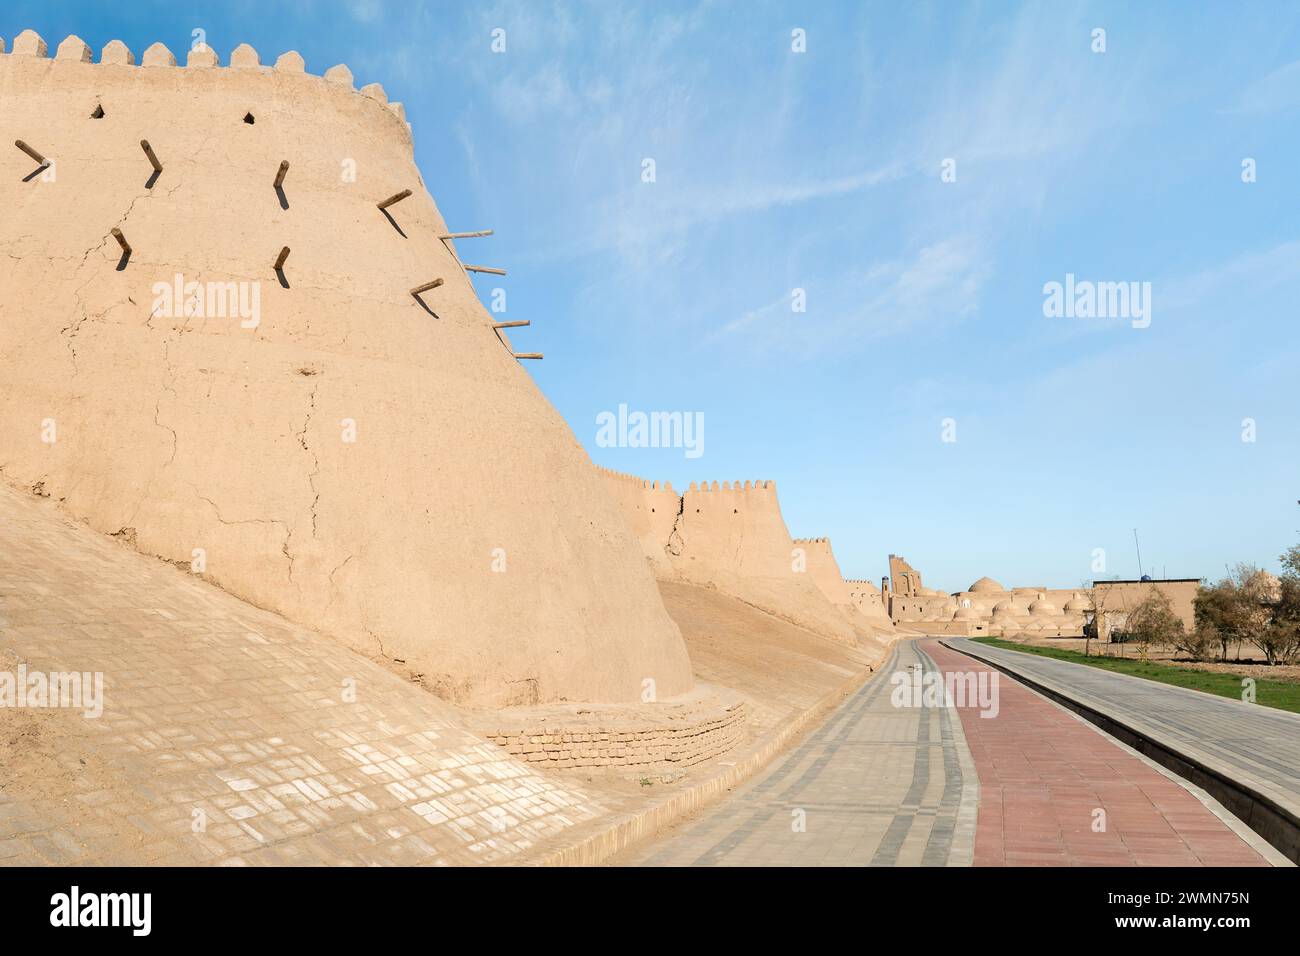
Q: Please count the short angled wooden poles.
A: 11